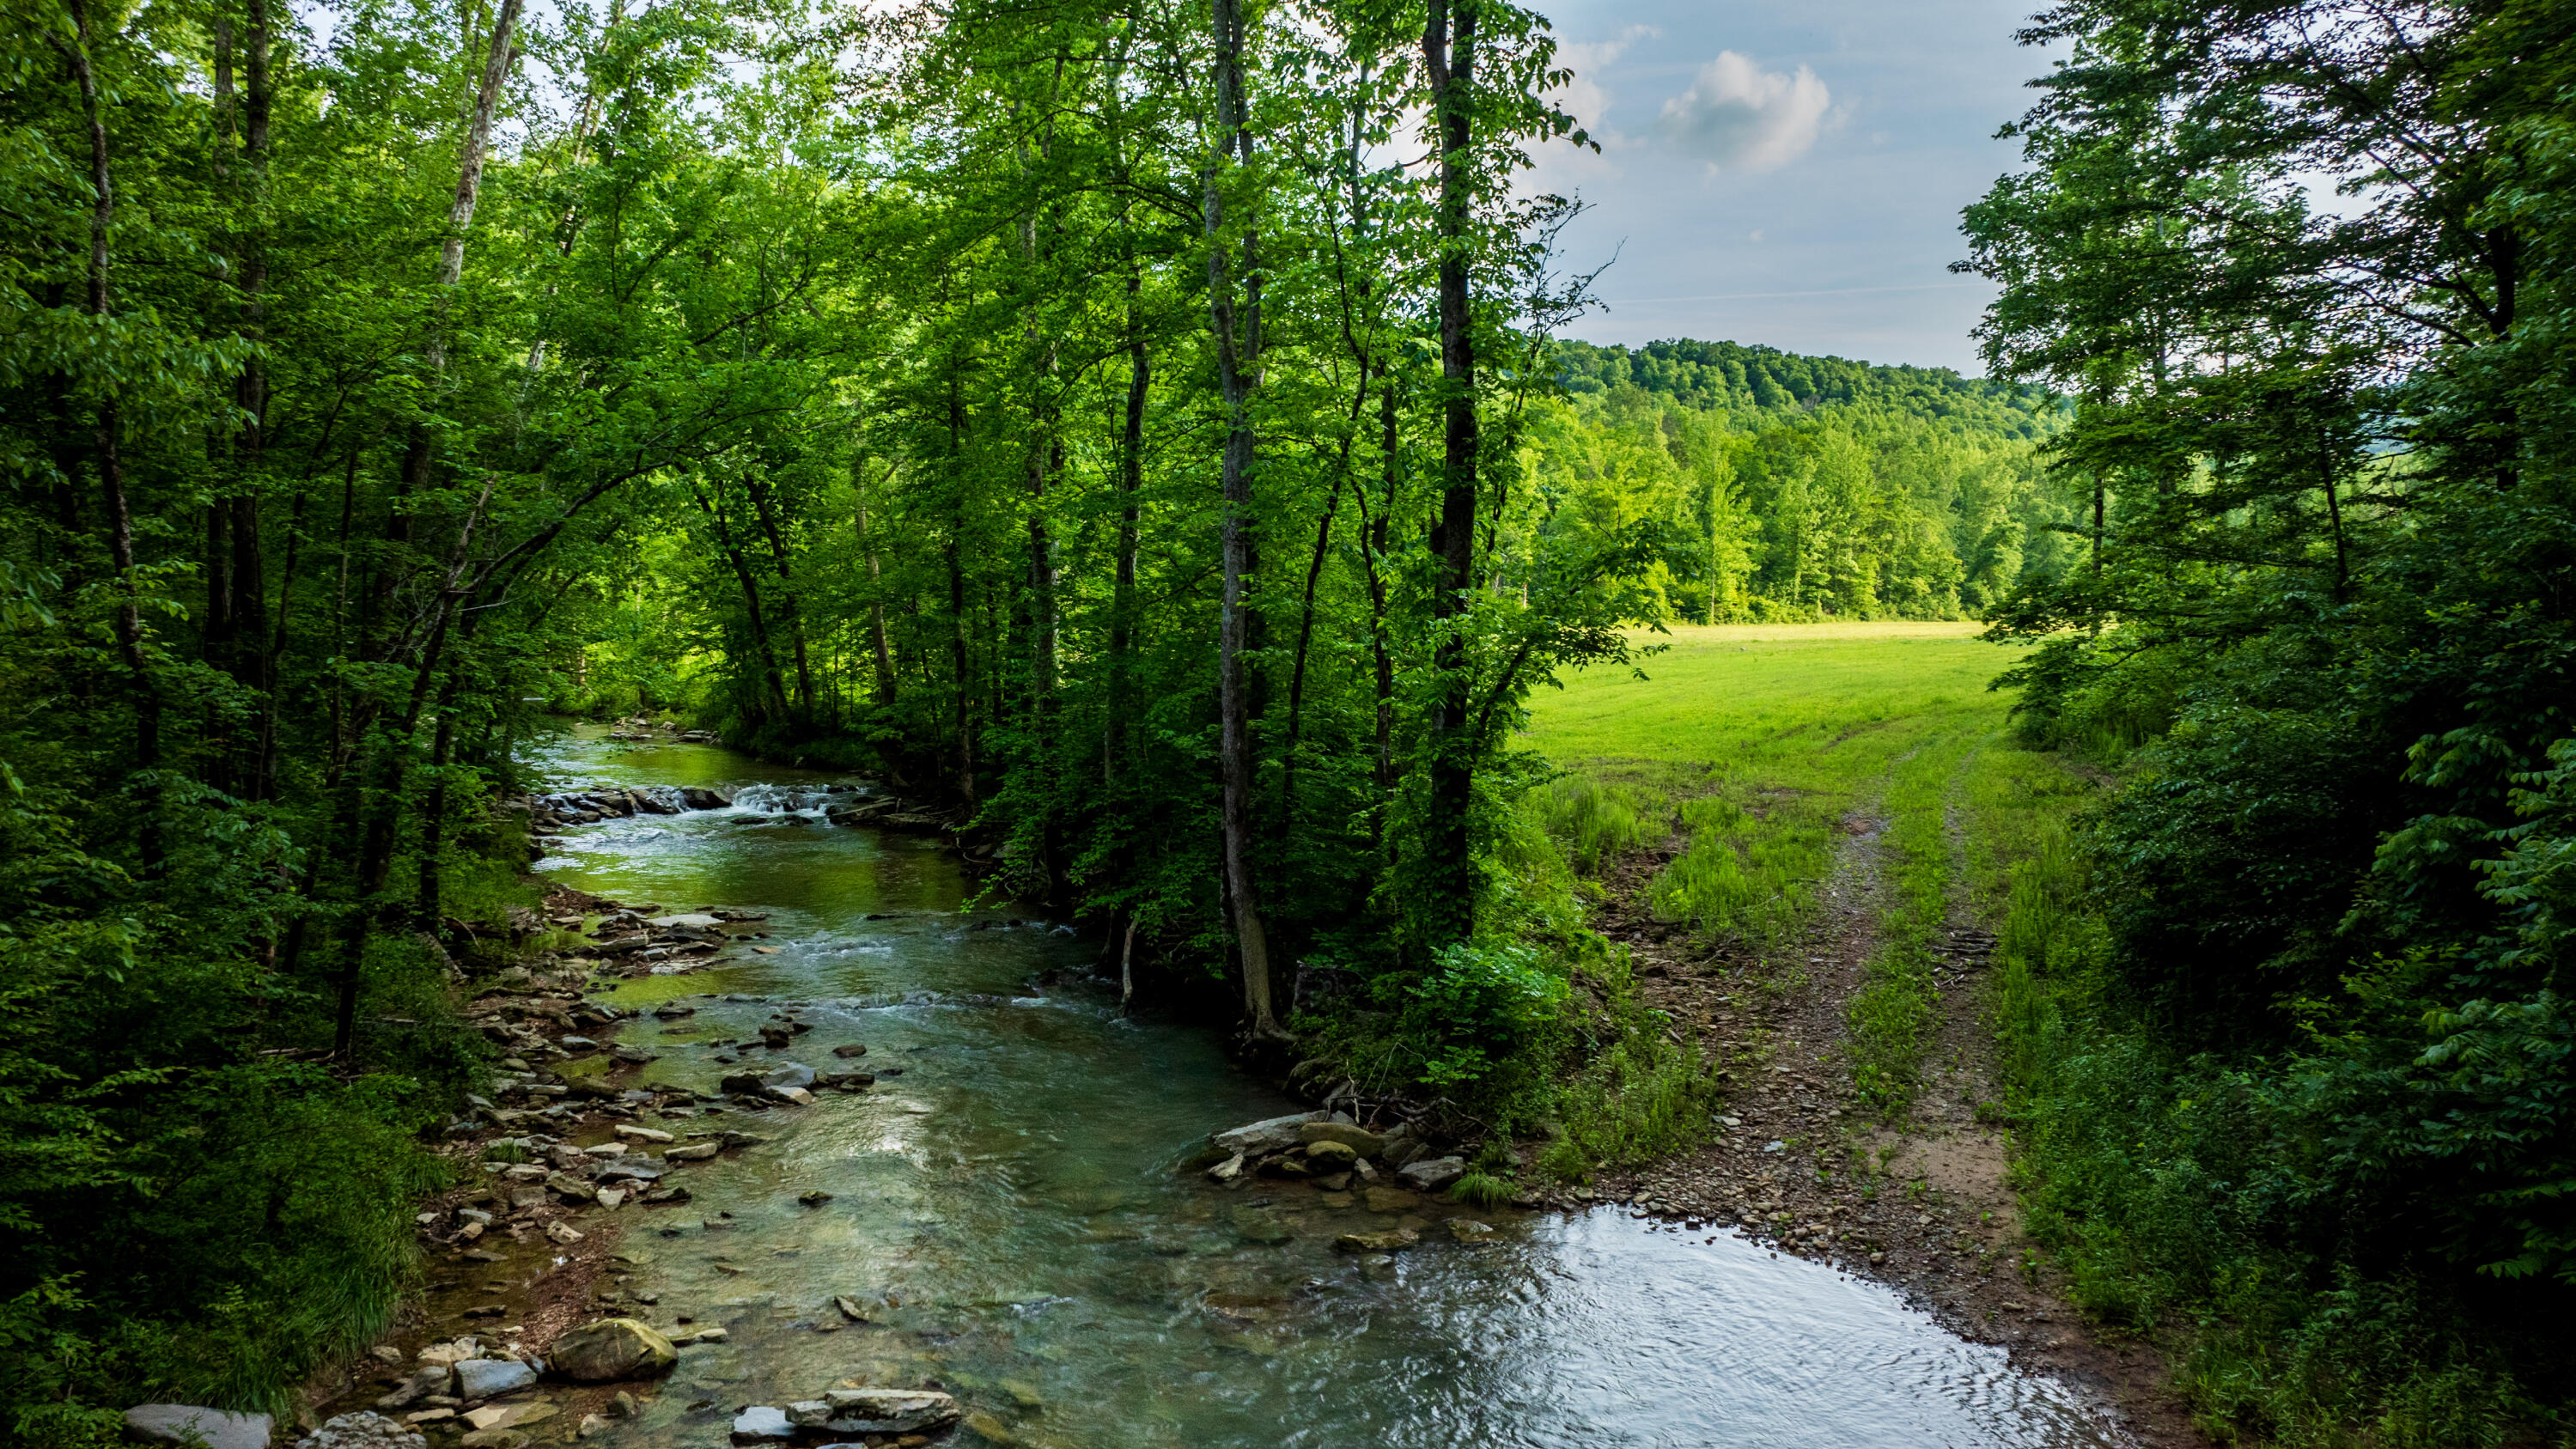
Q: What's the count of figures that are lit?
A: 0